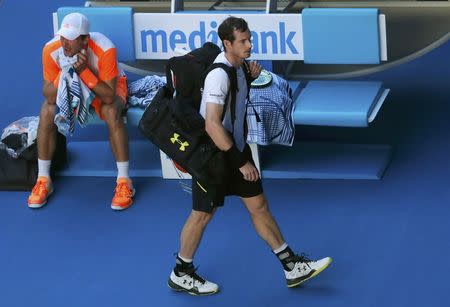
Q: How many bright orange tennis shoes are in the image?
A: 2